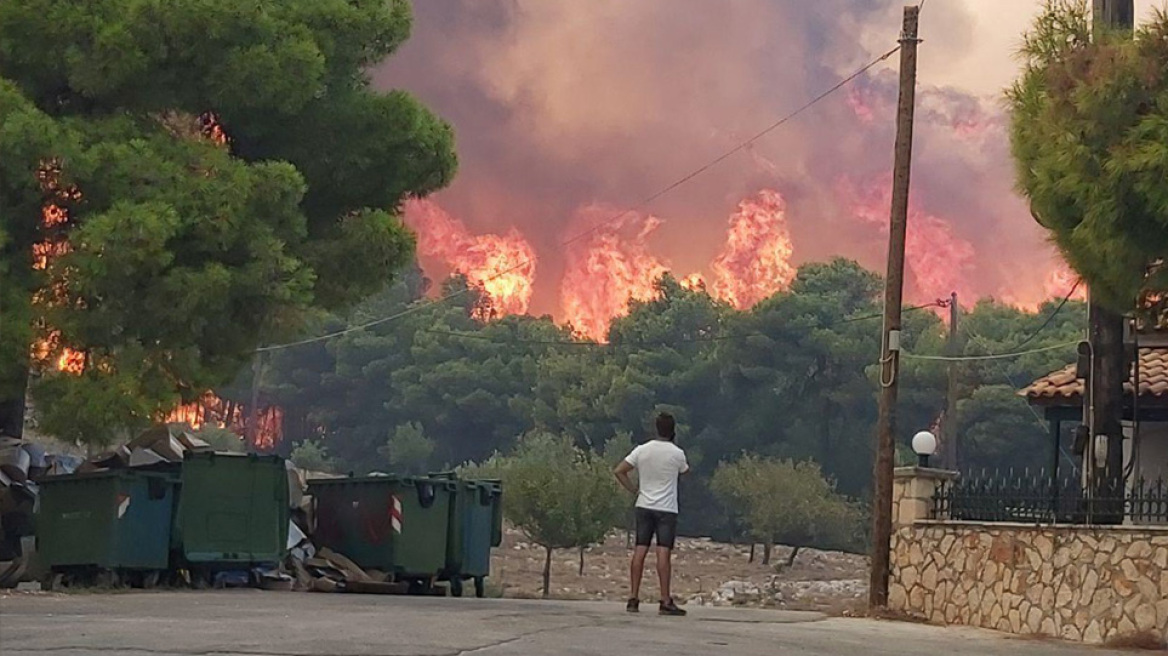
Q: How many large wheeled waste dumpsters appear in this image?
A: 4